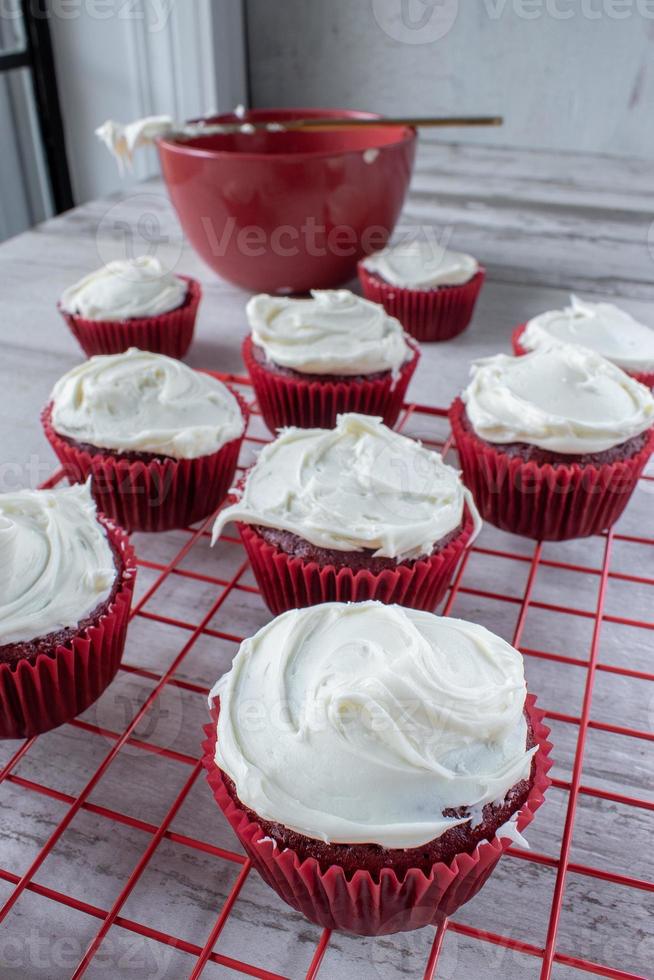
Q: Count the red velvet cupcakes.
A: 9